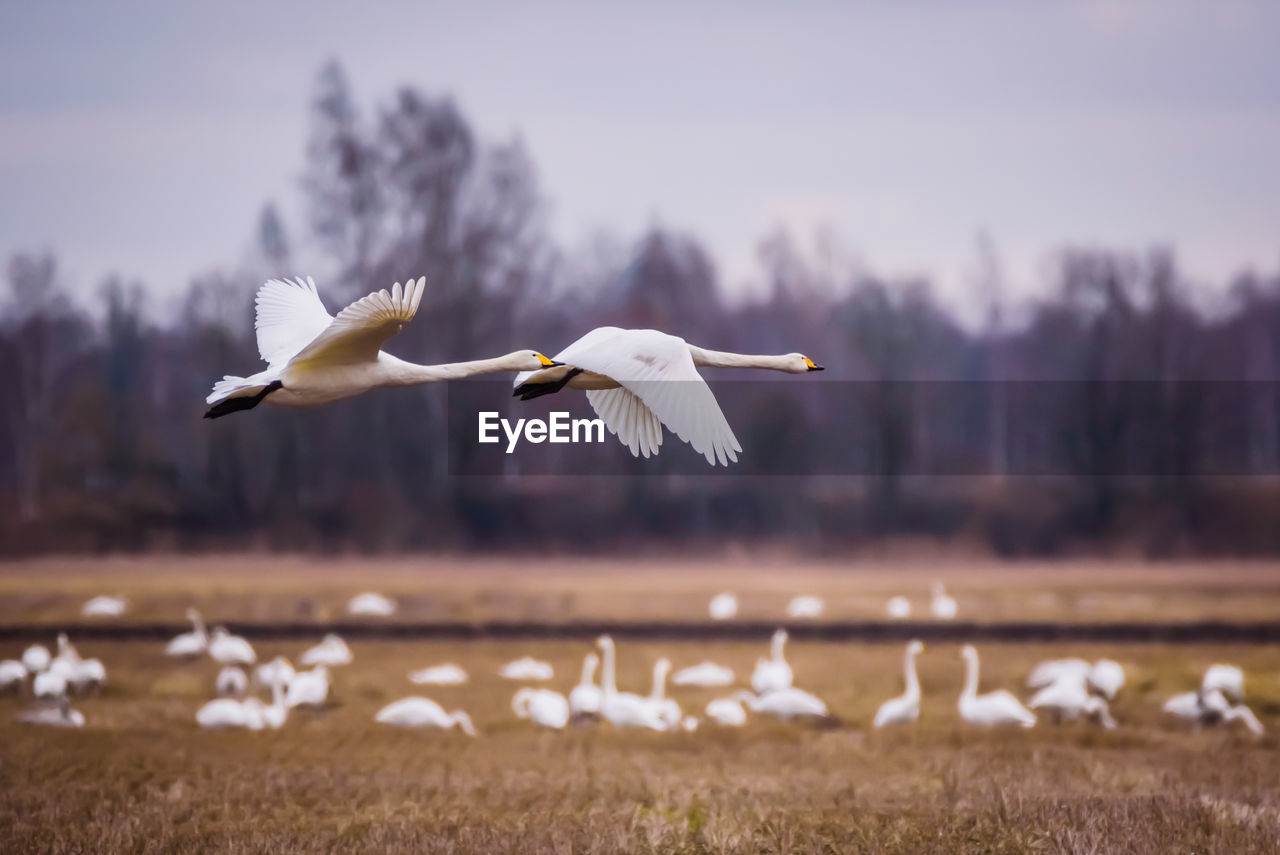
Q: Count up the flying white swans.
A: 2